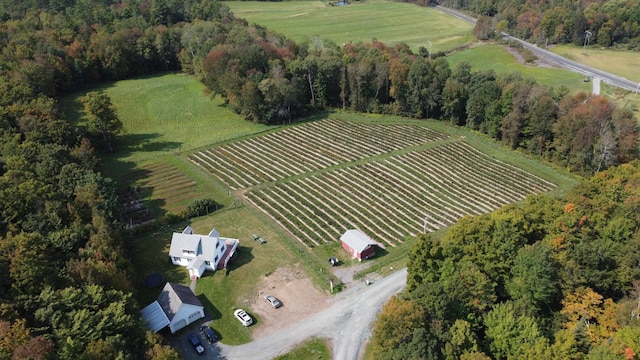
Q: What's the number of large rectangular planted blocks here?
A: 2